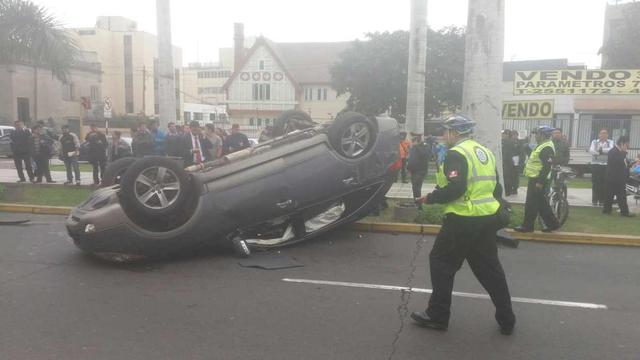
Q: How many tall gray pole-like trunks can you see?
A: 3